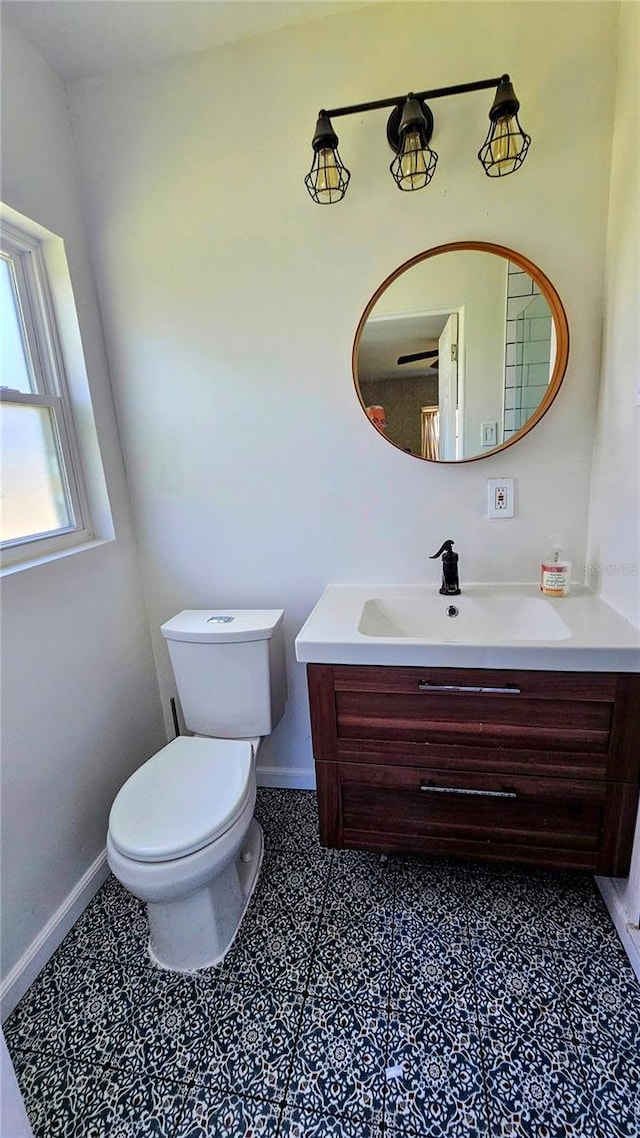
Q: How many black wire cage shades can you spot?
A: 3